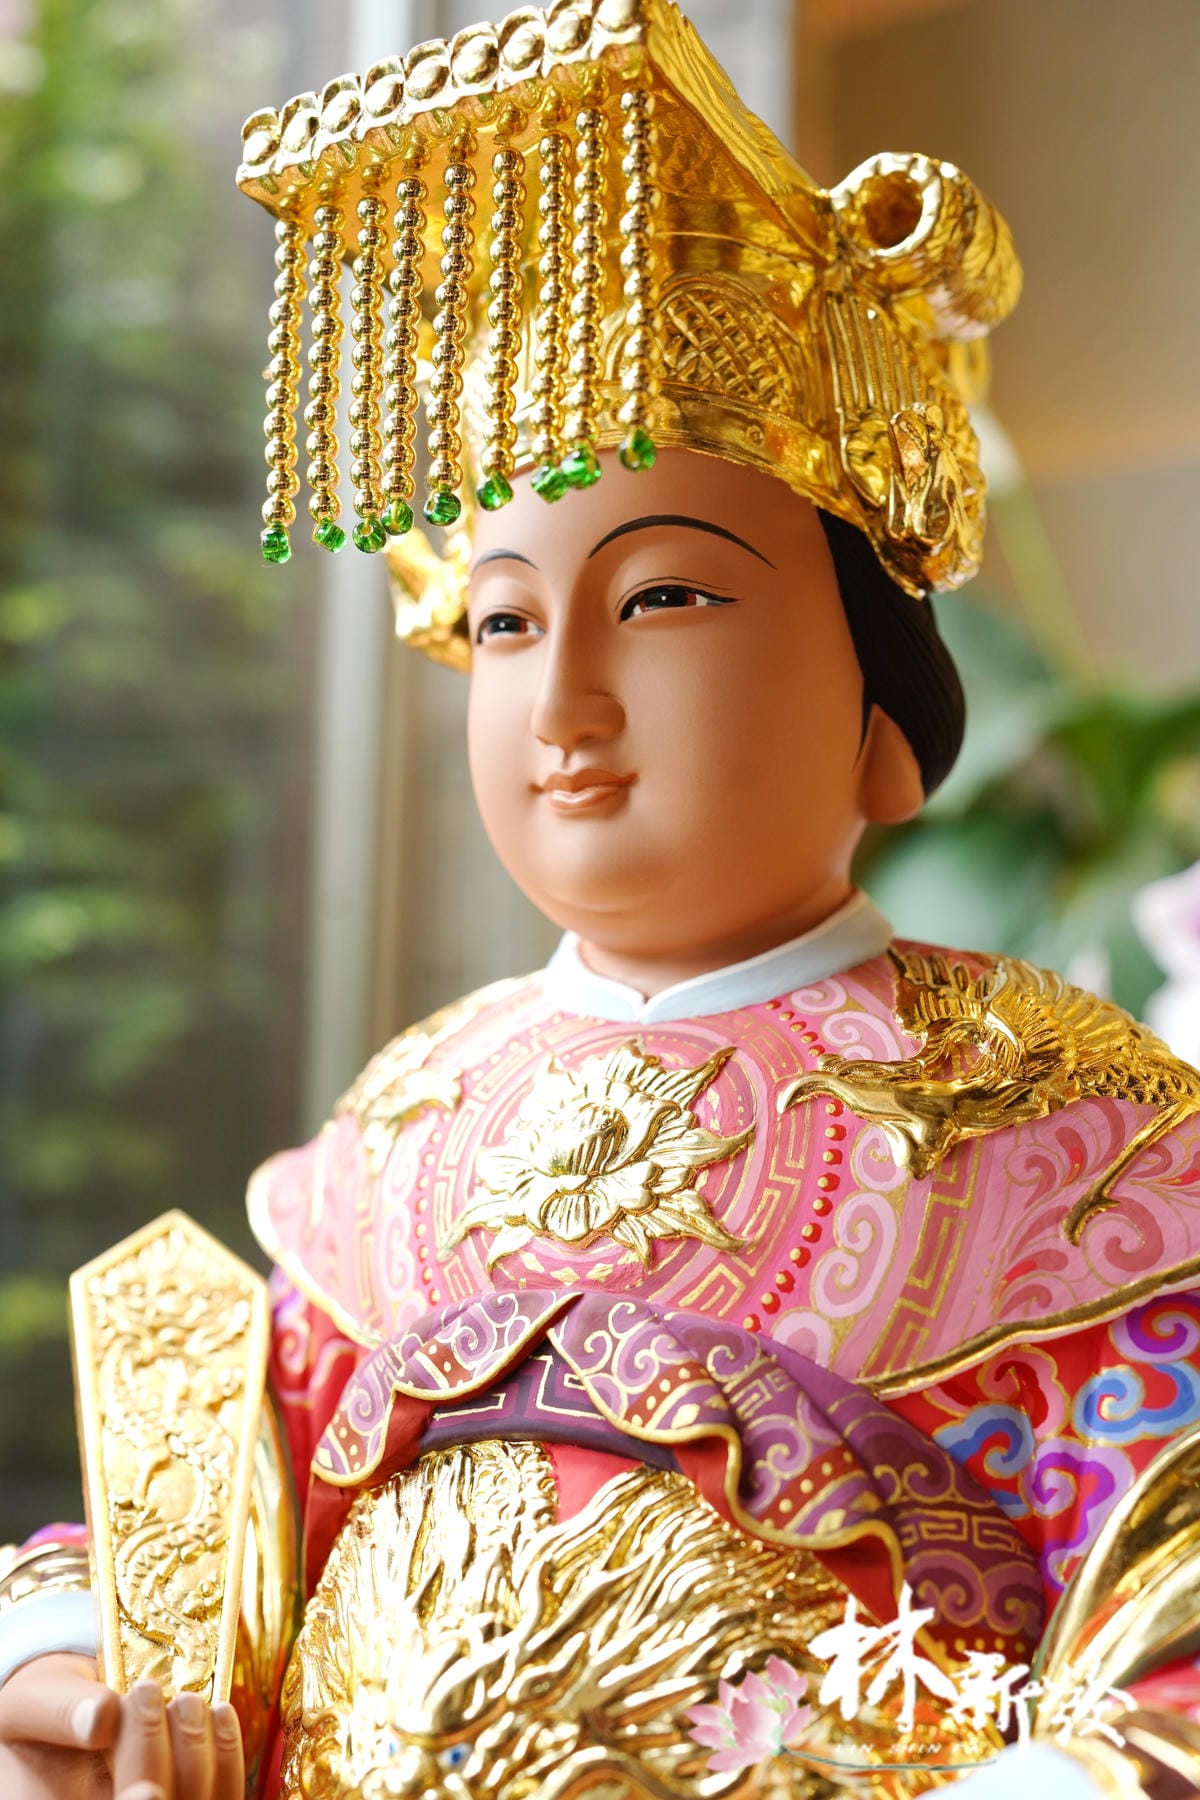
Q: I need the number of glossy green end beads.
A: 9